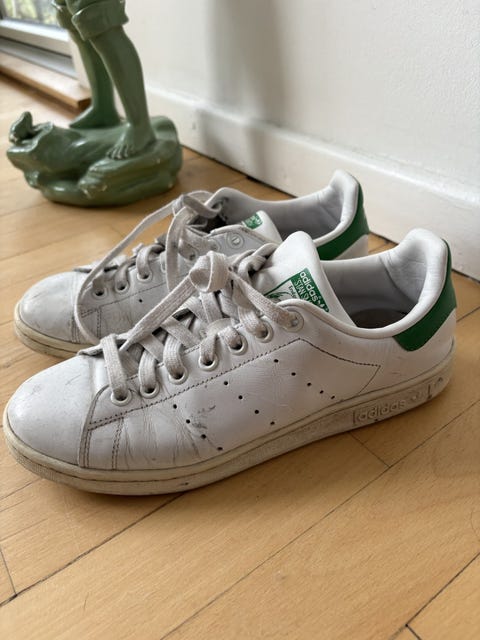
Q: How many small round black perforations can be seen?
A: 14